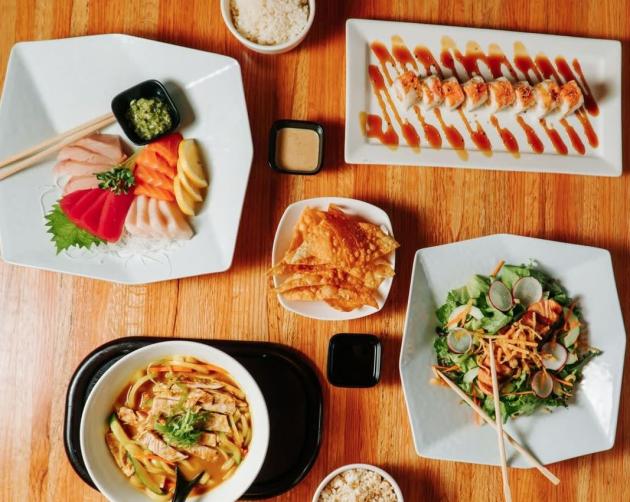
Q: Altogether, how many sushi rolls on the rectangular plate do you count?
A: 8